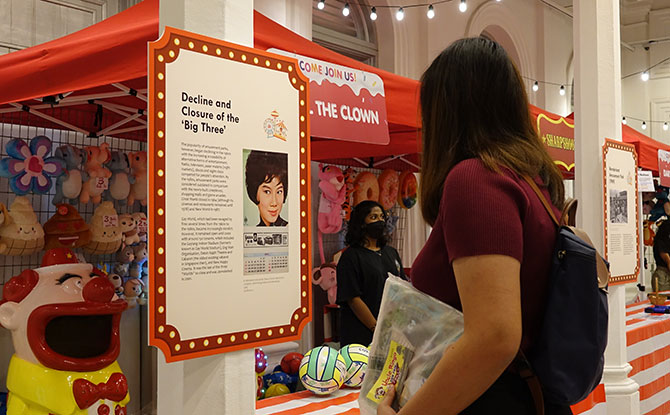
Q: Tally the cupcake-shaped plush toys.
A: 2